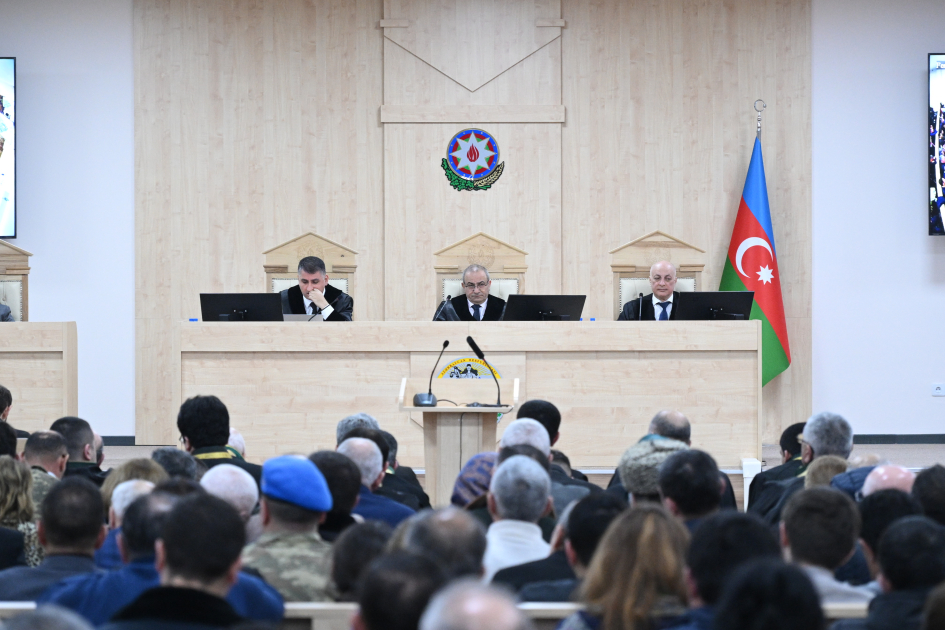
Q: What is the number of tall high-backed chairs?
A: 4